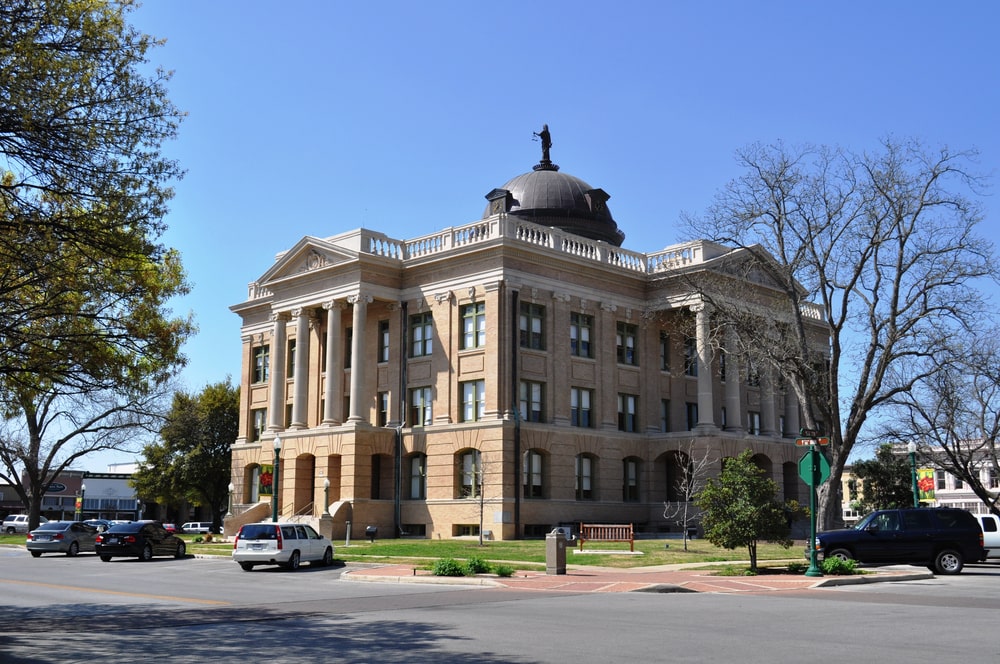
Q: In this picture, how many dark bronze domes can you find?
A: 1